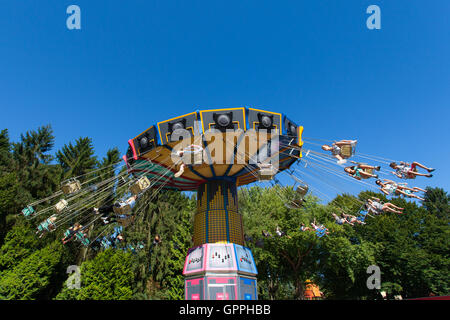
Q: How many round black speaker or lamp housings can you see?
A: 5